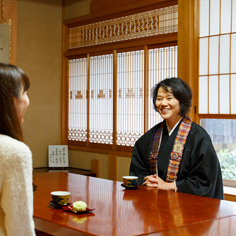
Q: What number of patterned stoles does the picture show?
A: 1